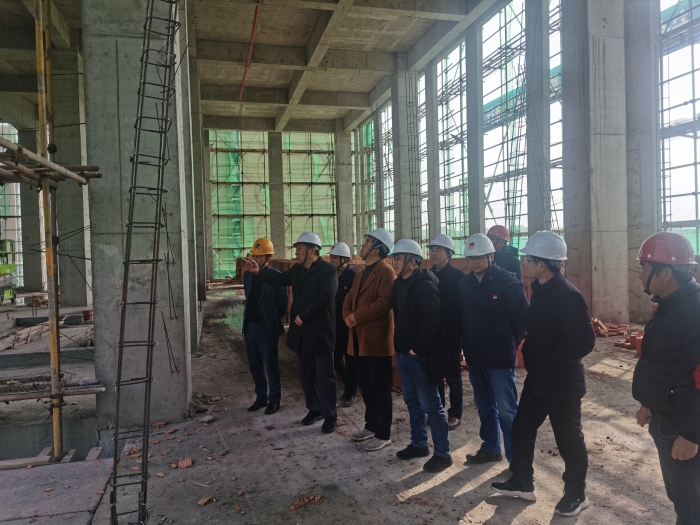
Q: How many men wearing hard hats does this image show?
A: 10